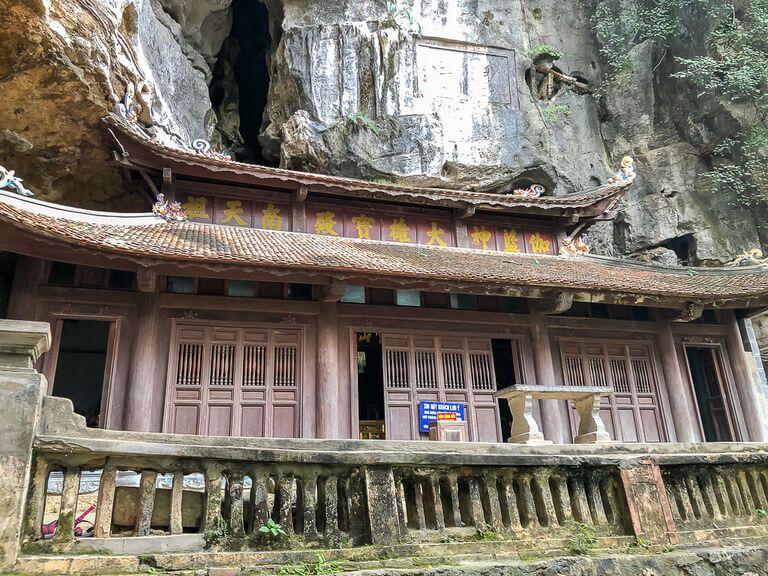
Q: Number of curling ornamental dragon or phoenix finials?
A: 8